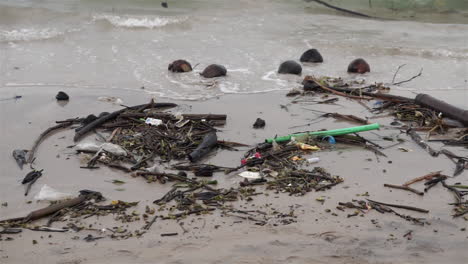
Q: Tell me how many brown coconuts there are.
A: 5